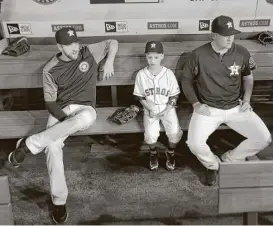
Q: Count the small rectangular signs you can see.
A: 6